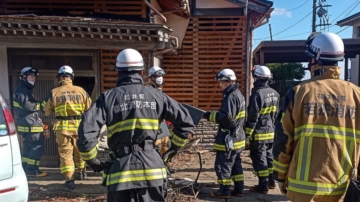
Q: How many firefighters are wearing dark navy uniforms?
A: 4